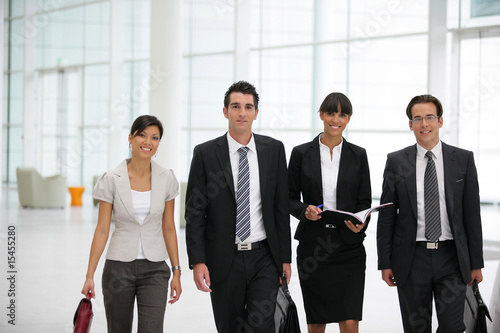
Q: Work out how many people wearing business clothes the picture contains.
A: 4